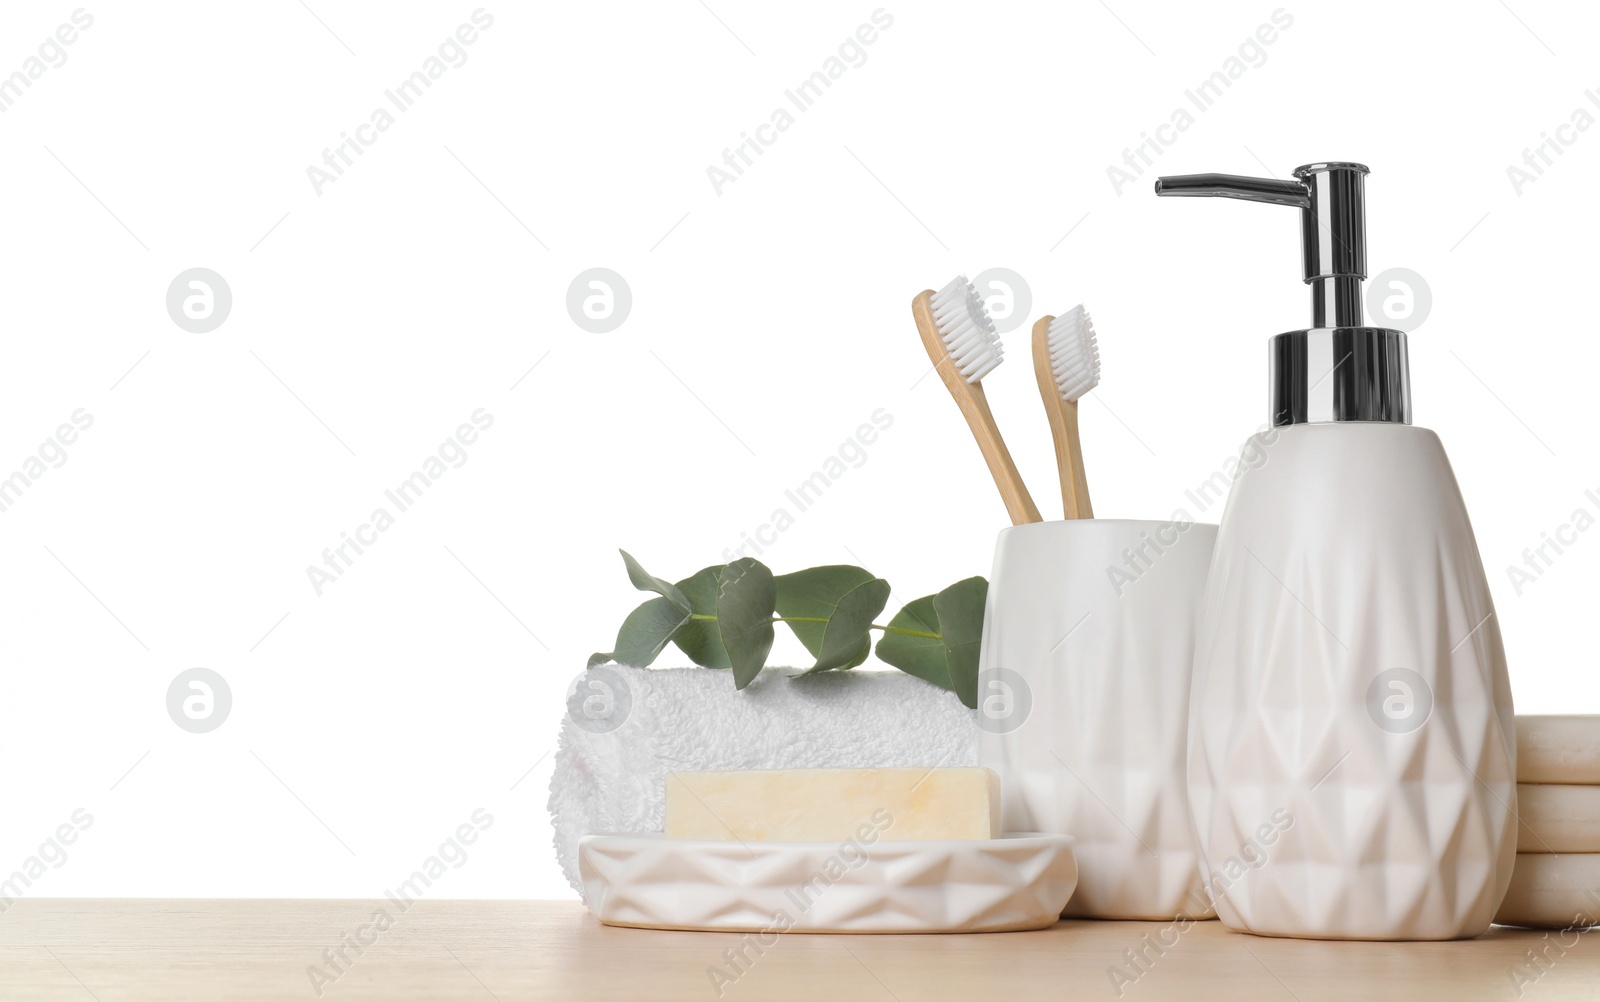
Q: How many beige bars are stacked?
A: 3